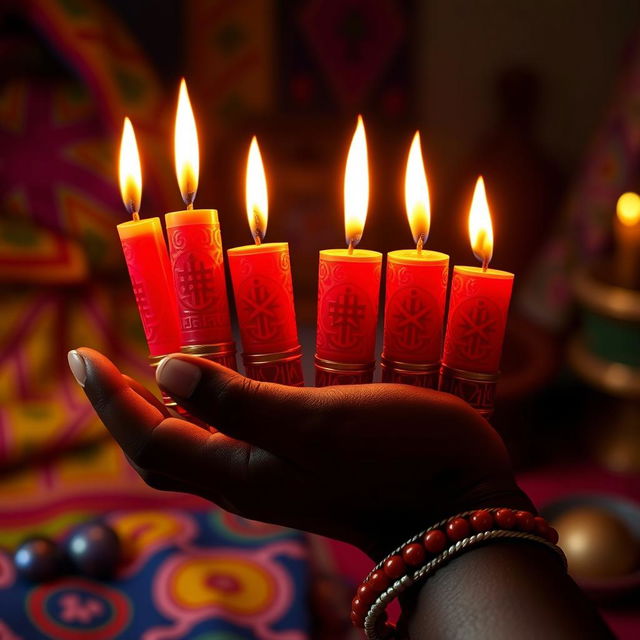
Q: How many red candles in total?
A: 6